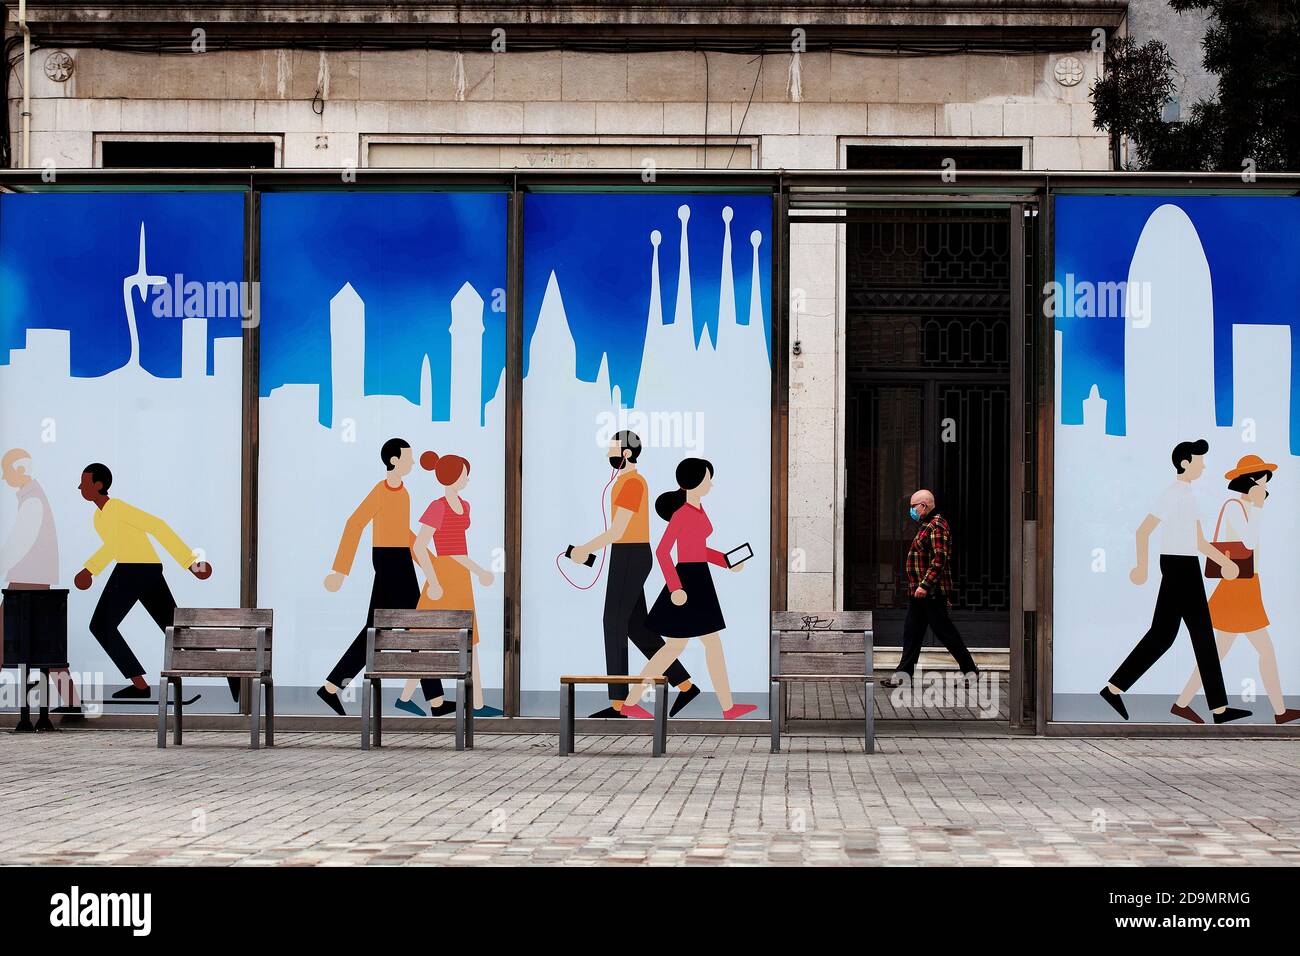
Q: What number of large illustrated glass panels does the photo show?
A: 4